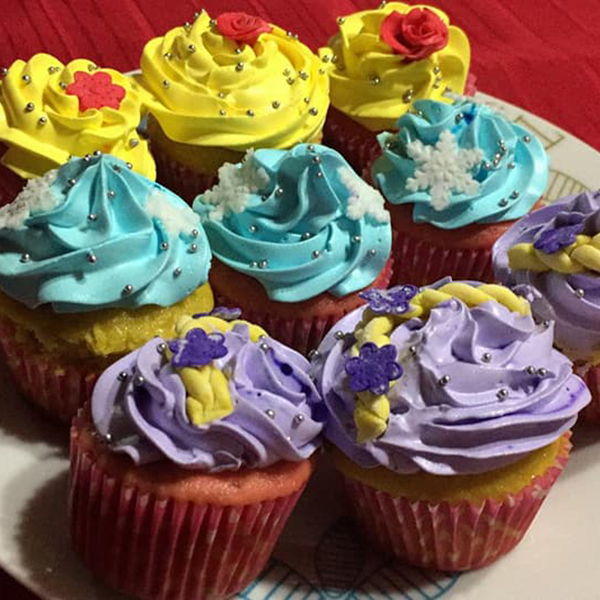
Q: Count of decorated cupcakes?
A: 9